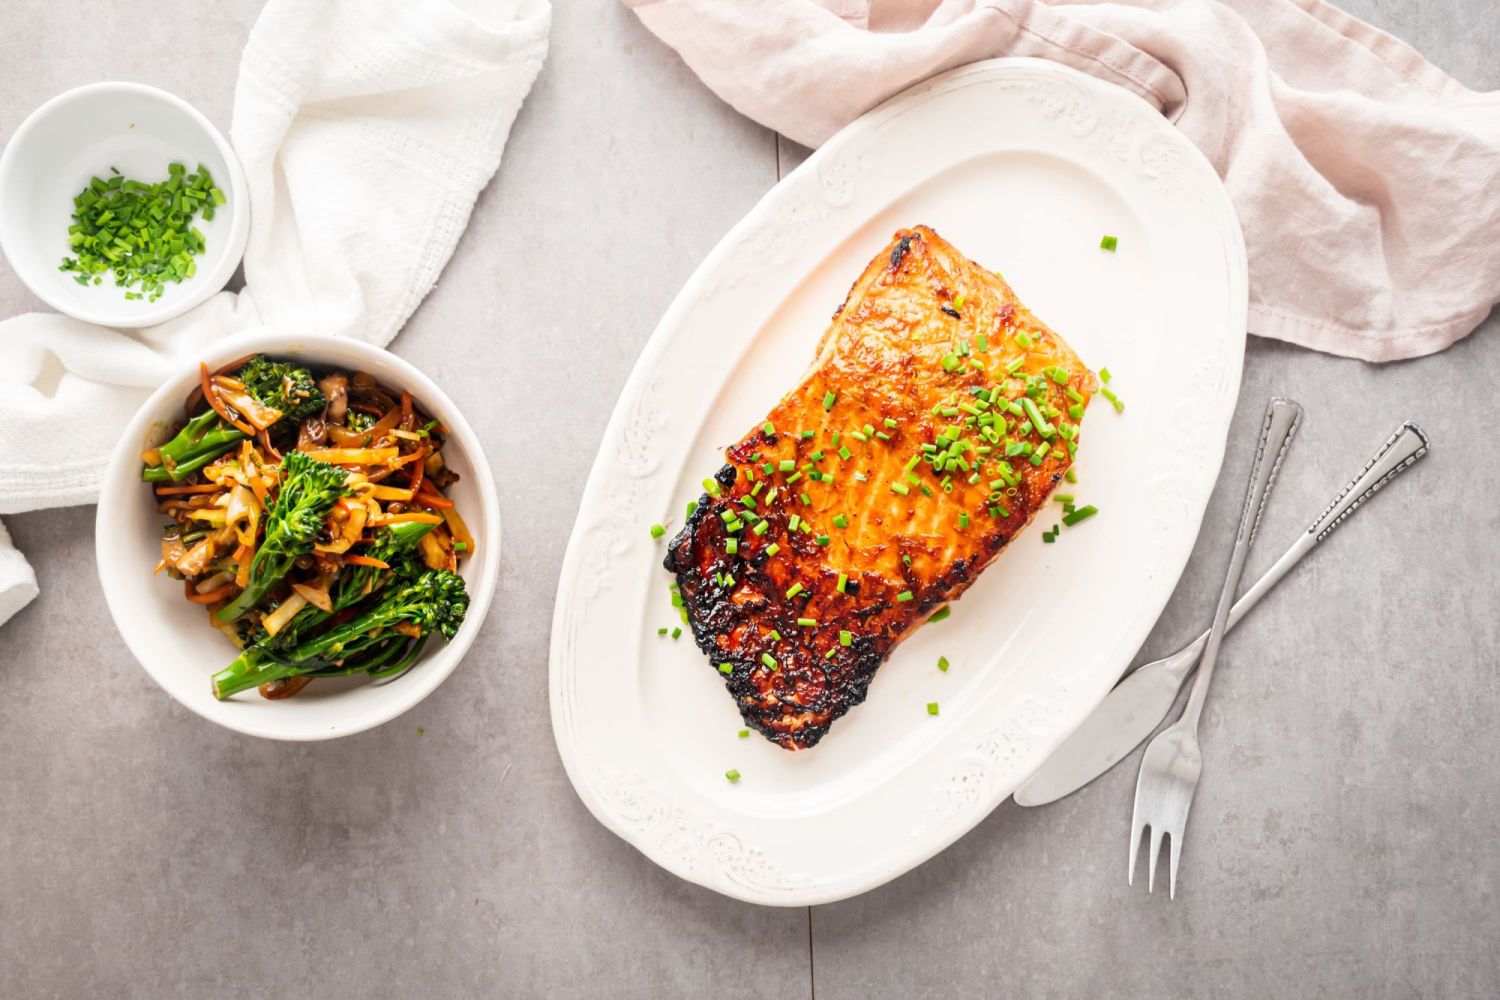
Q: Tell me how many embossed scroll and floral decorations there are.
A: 6